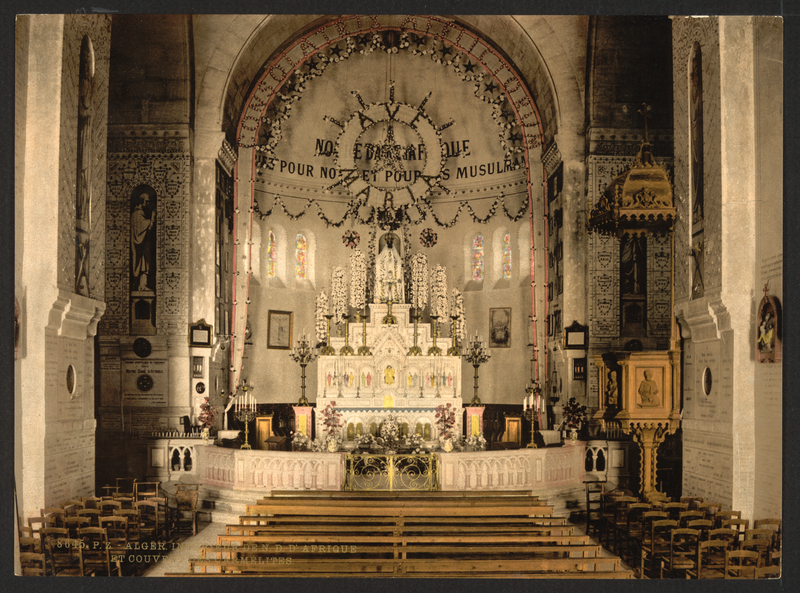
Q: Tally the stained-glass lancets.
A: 4